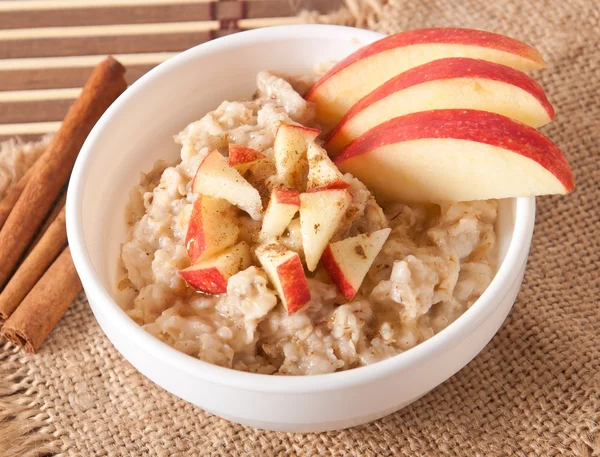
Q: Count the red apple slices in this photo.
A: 3